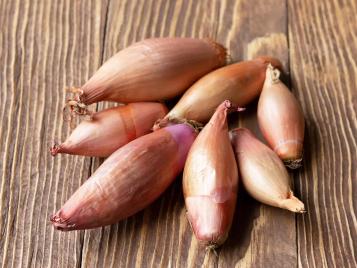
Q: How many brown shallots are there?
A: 7